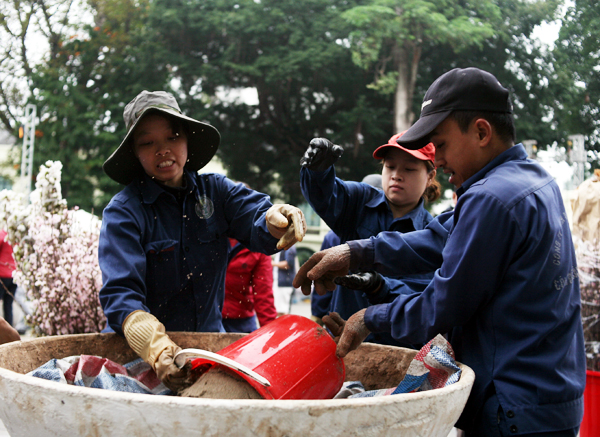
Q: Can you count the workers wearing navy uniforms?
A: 3